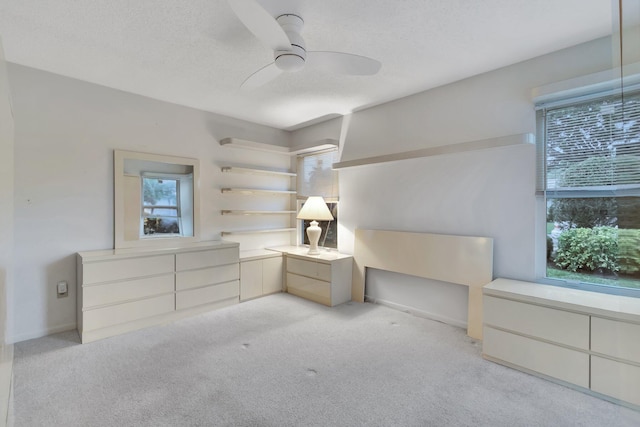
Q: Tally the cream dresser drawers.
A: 12